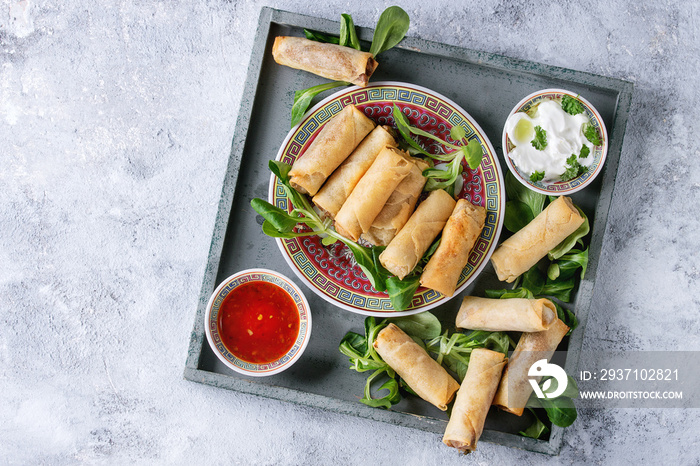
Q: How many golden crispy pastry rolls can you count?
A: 12